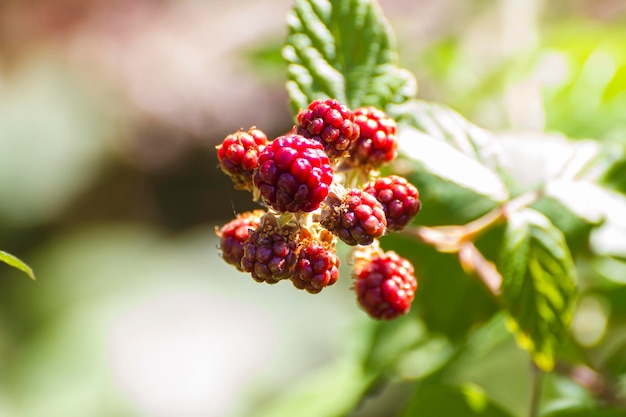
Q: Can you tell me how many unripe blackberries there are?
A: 10